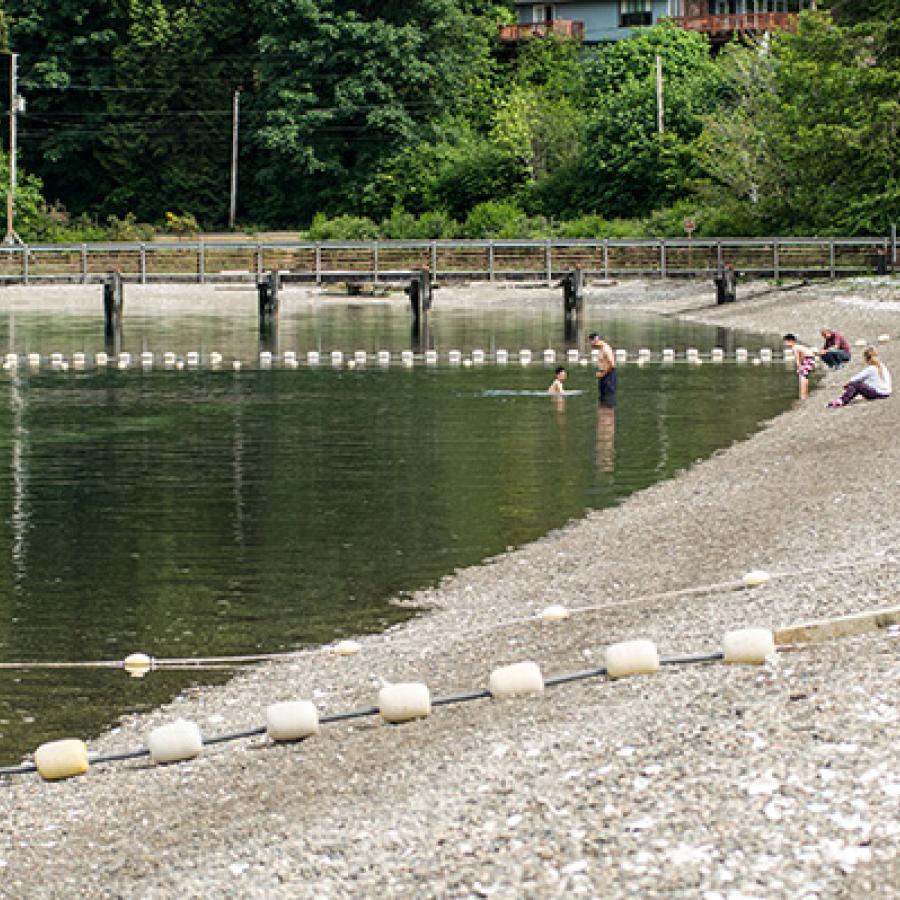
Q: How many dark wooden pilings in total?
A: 5